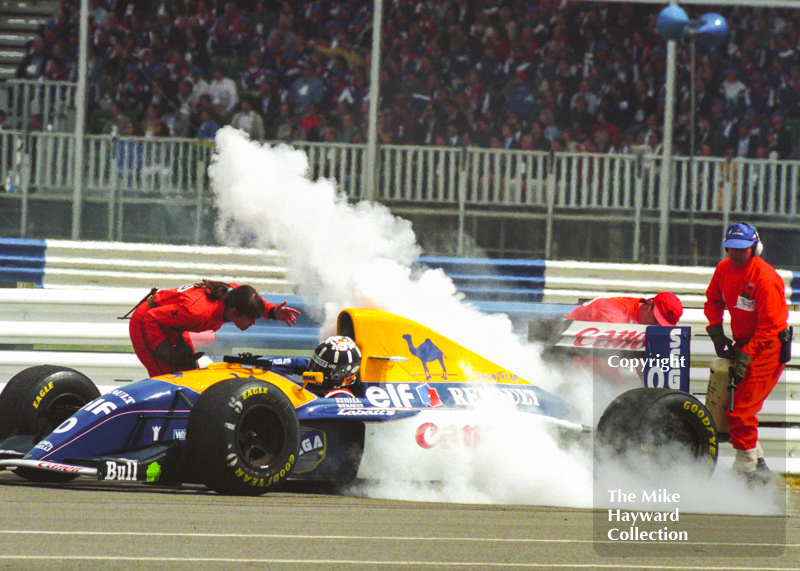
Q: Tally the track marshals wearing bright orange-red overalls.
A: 3